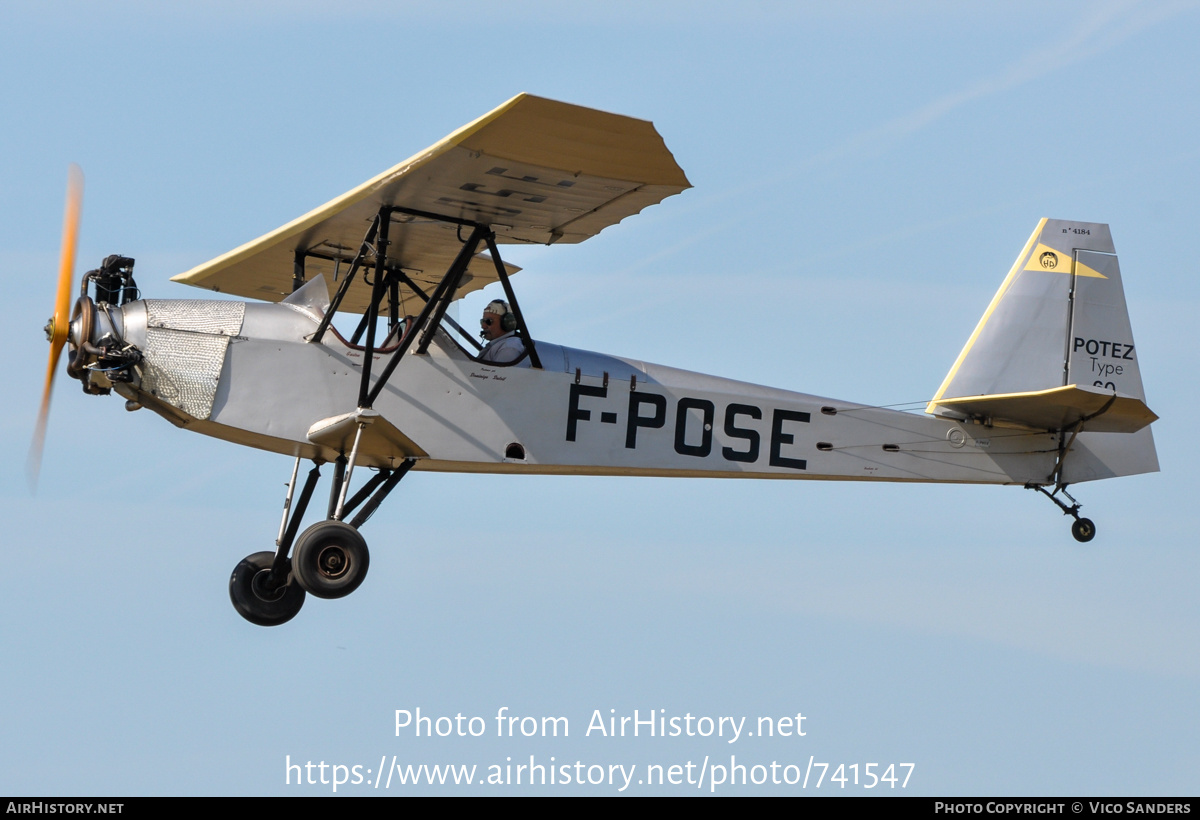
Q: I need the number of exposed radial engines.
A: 1